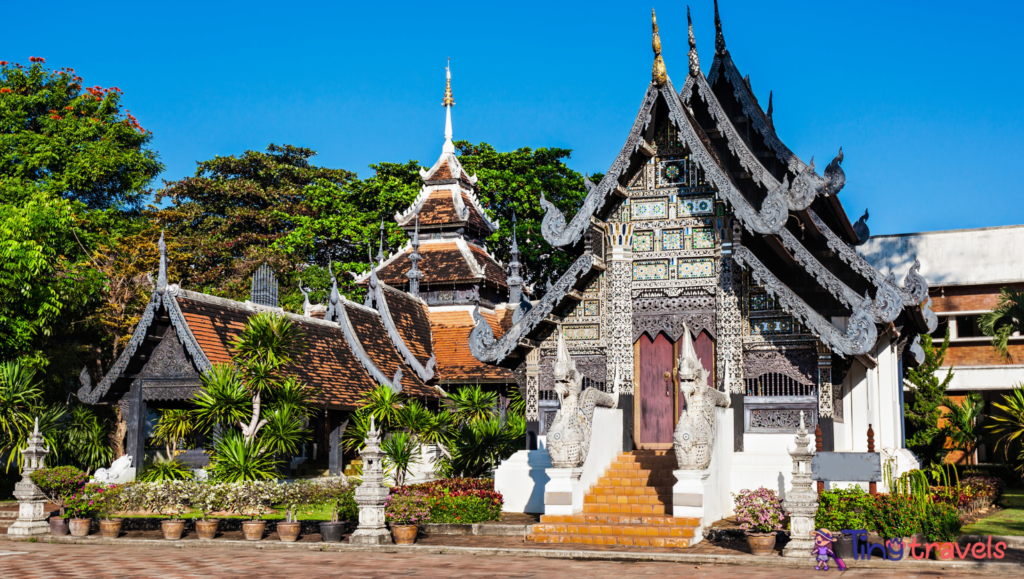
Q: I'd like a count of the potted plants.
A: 13